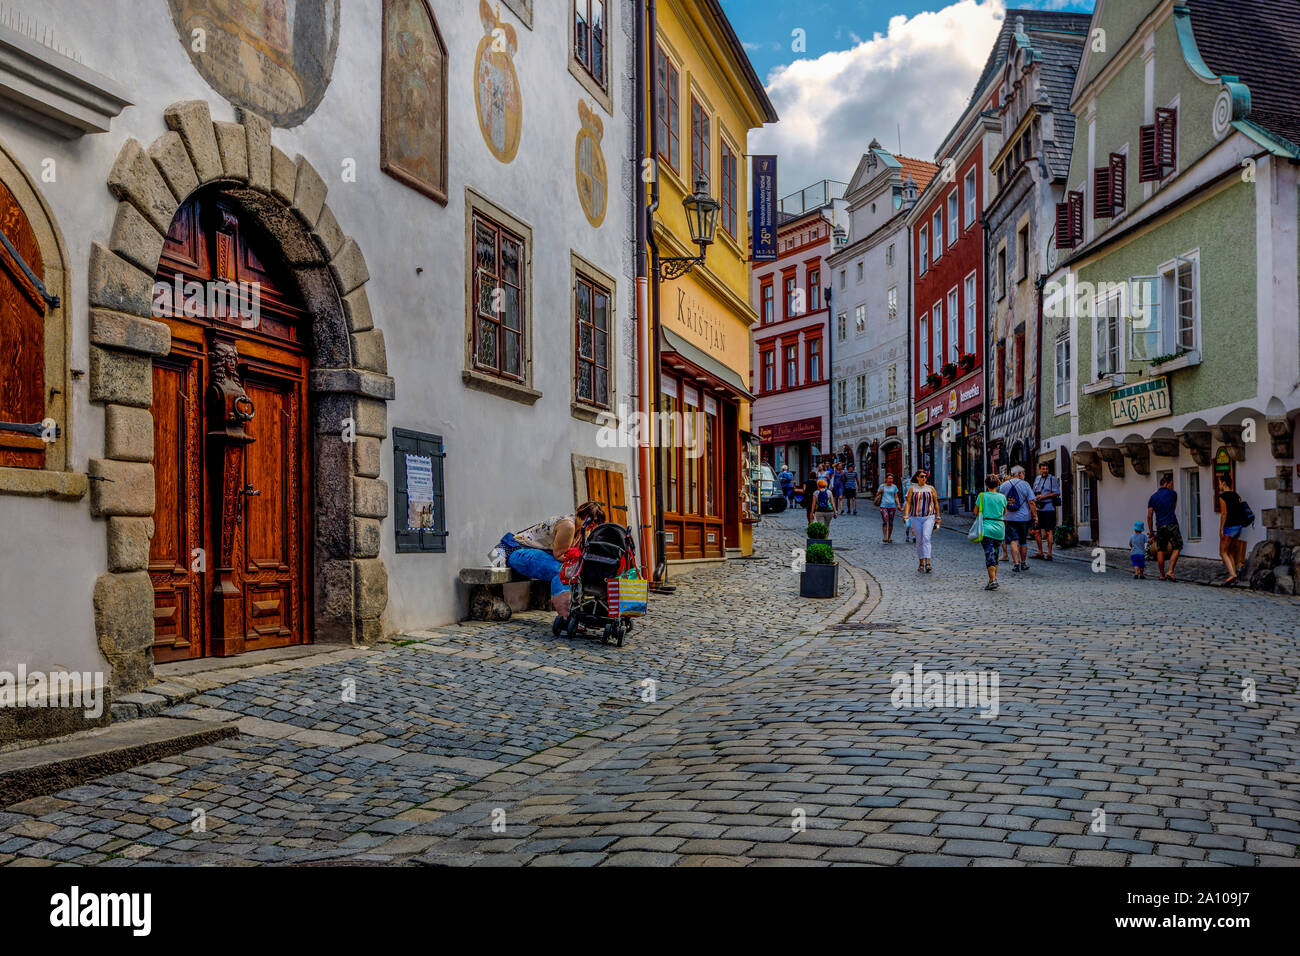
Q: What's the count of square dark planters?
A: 2